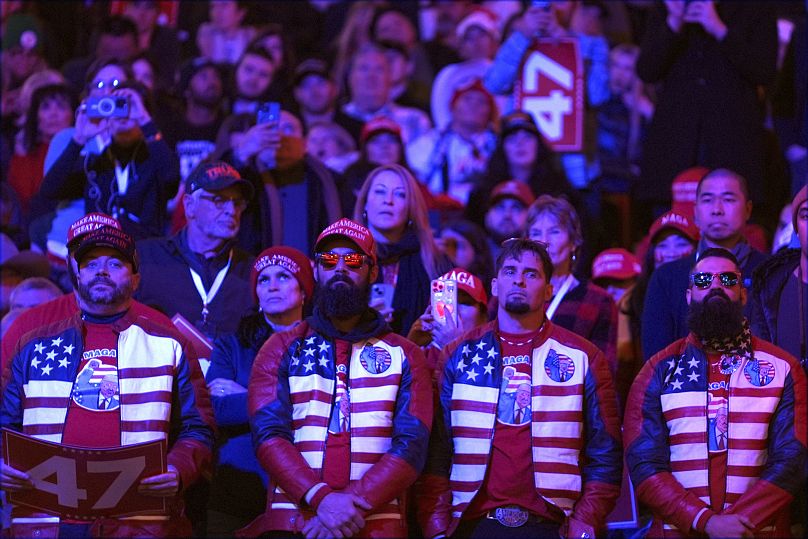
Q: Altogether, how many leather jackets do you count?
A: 4